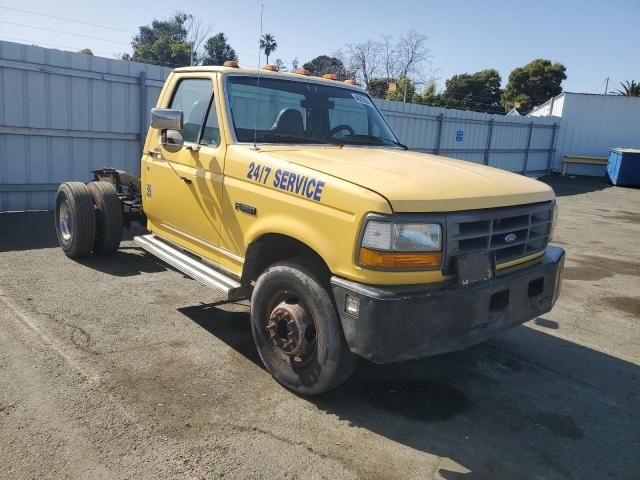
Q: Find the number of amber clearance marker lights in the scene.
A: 5